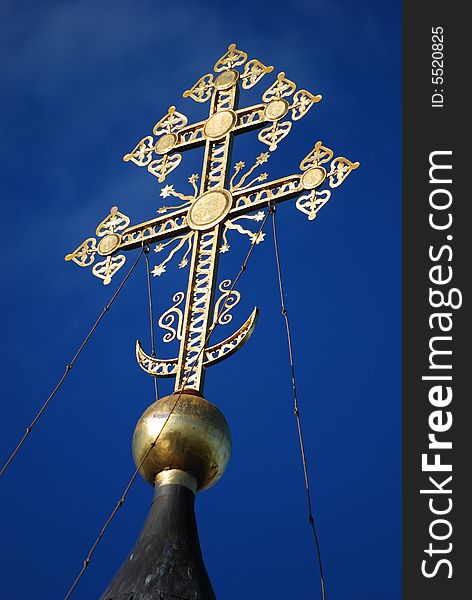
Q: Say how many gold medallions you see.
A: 7